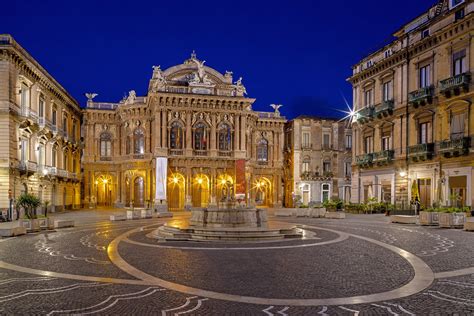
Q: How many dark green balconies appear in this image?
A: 8